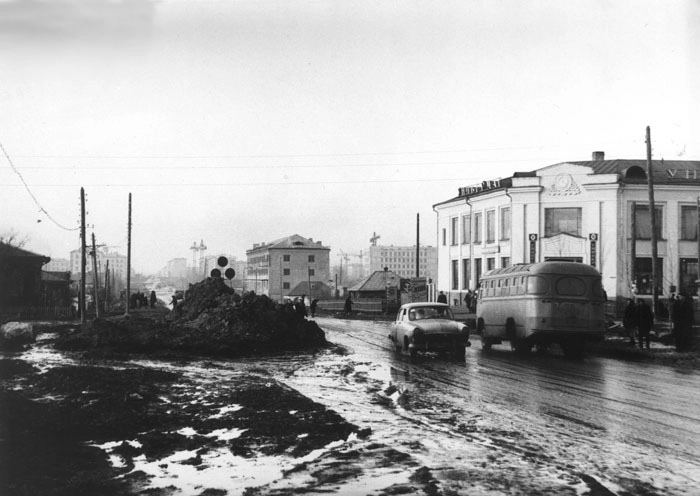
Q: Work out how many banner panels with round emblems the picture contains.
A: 2